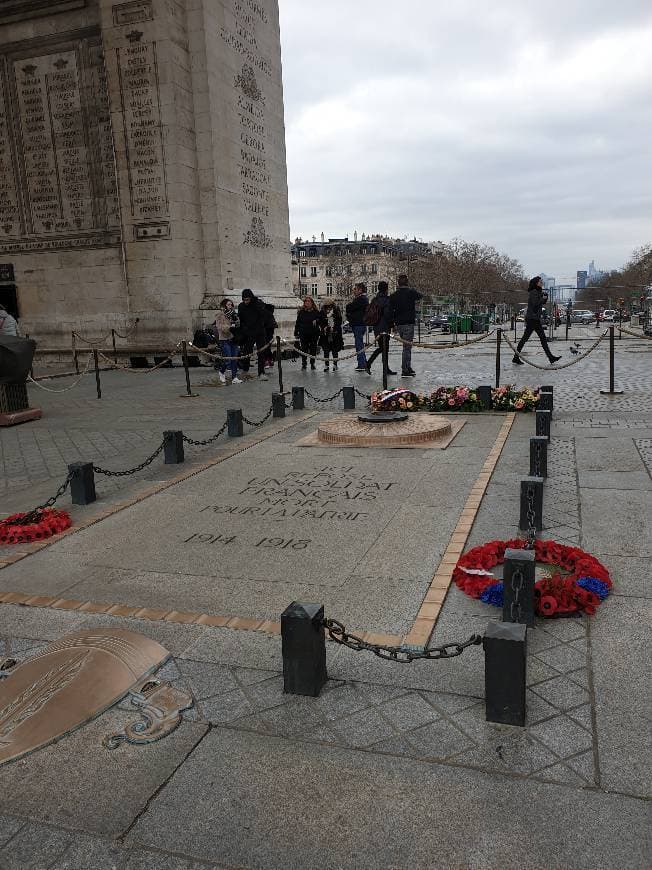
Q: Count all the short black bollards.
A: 15